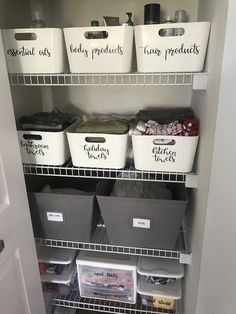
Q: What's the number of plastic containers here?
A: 11